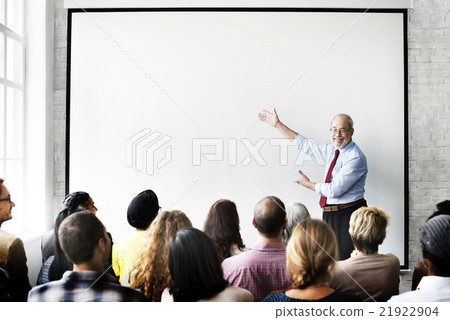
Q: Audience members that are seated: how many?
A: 14